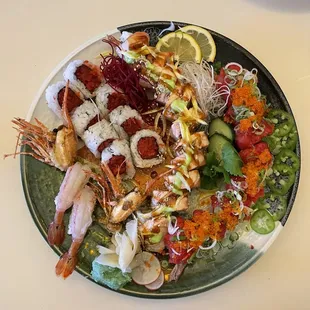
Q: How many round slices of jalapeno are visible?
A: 6